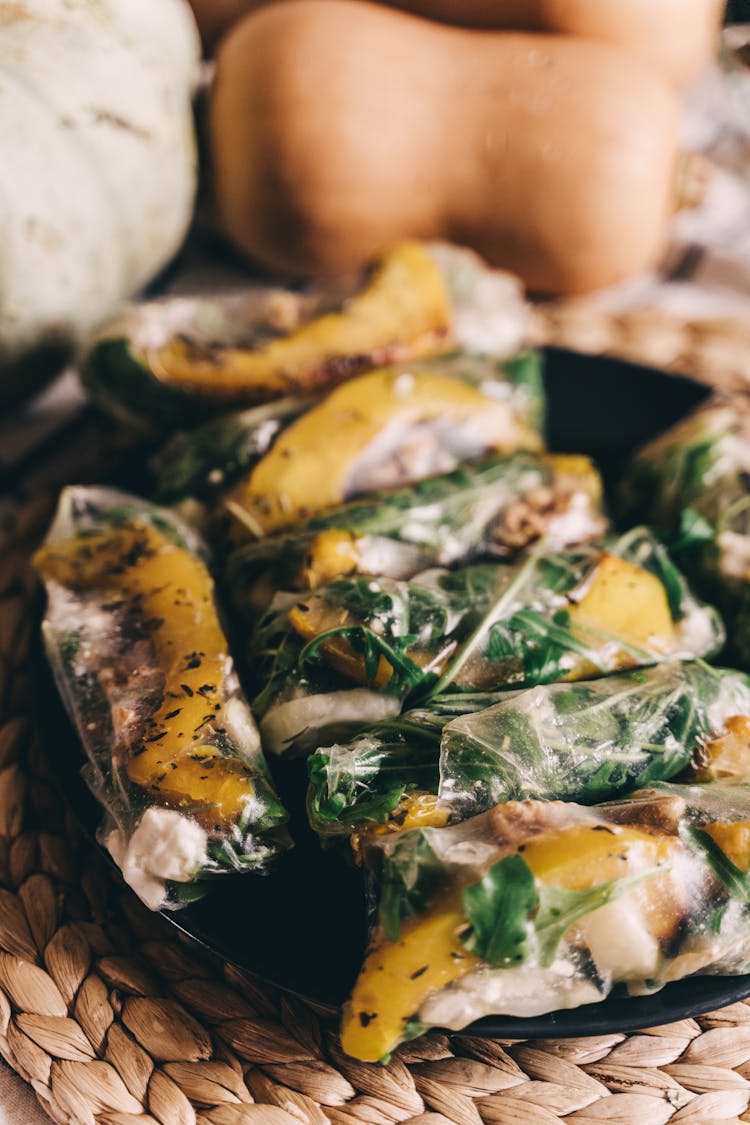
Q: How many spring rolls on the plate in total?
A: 8